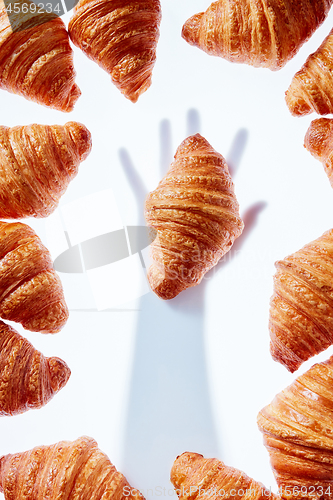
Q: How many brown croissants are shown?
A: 13